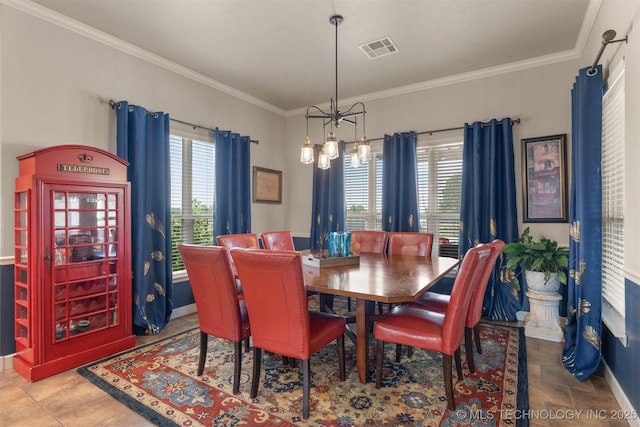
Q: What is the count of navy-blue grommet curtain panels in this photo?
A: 6